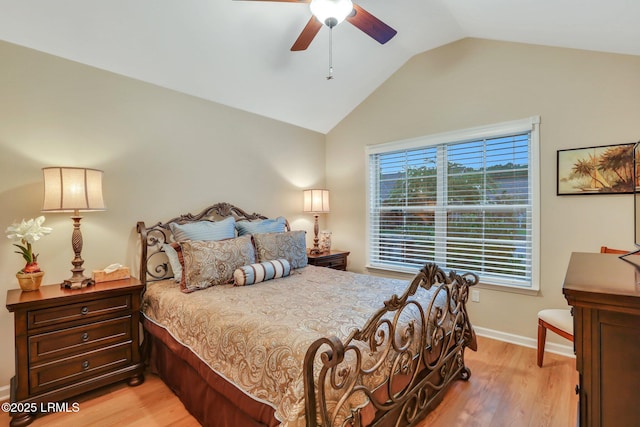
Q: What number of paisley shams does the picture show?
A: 2